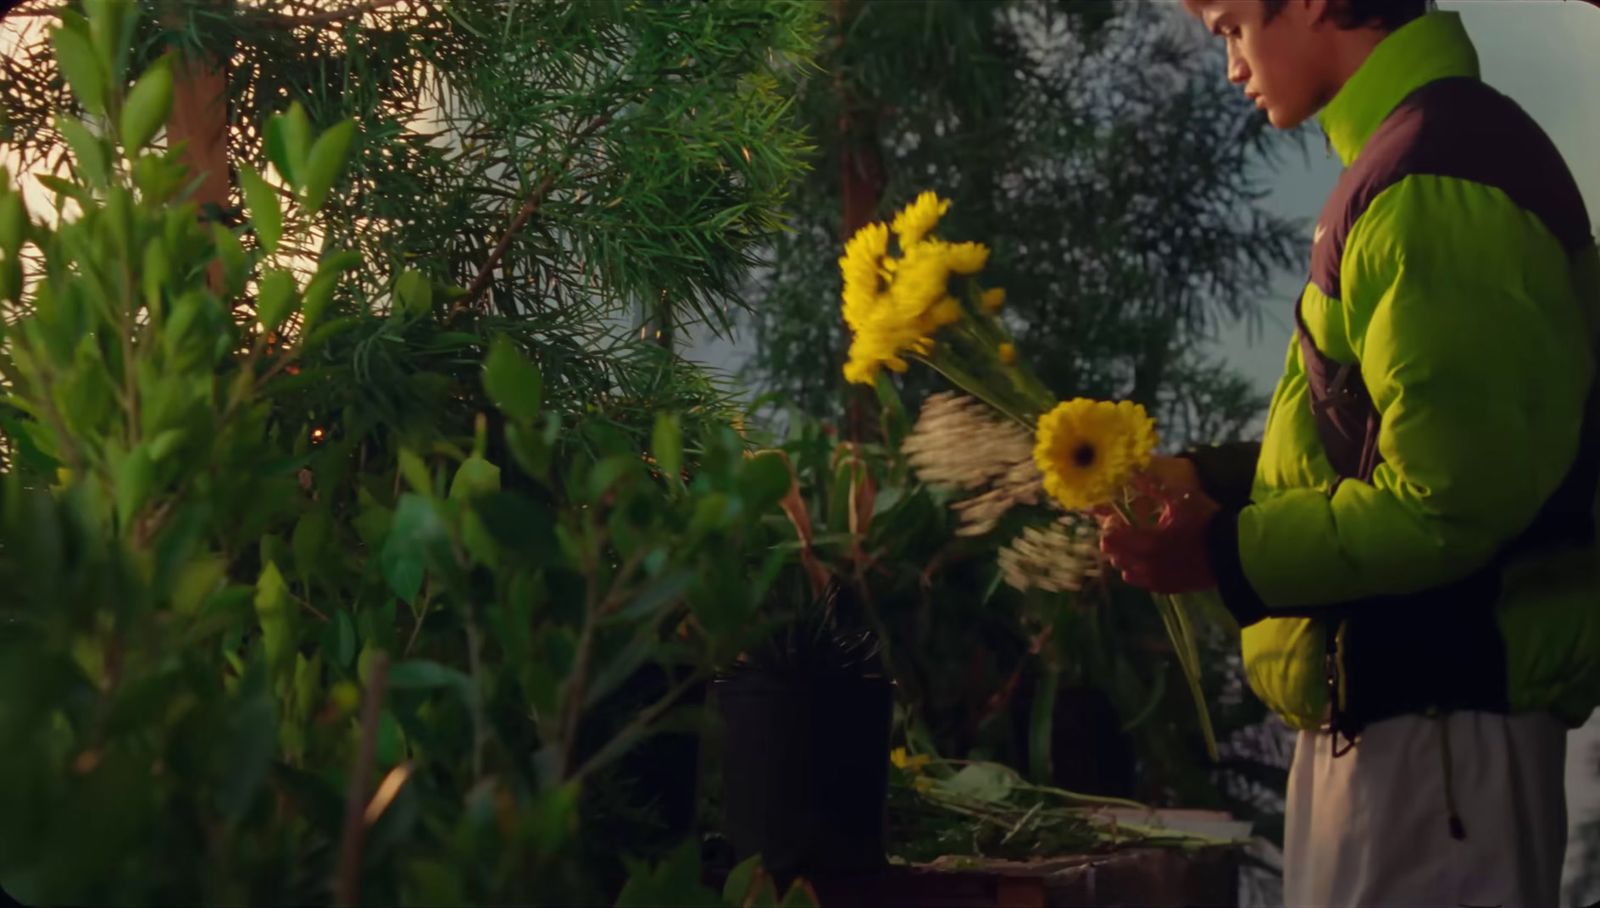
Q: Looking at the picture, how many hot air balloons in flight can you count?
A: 0